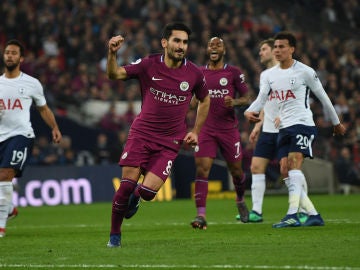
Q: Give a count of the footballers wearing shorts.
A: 5